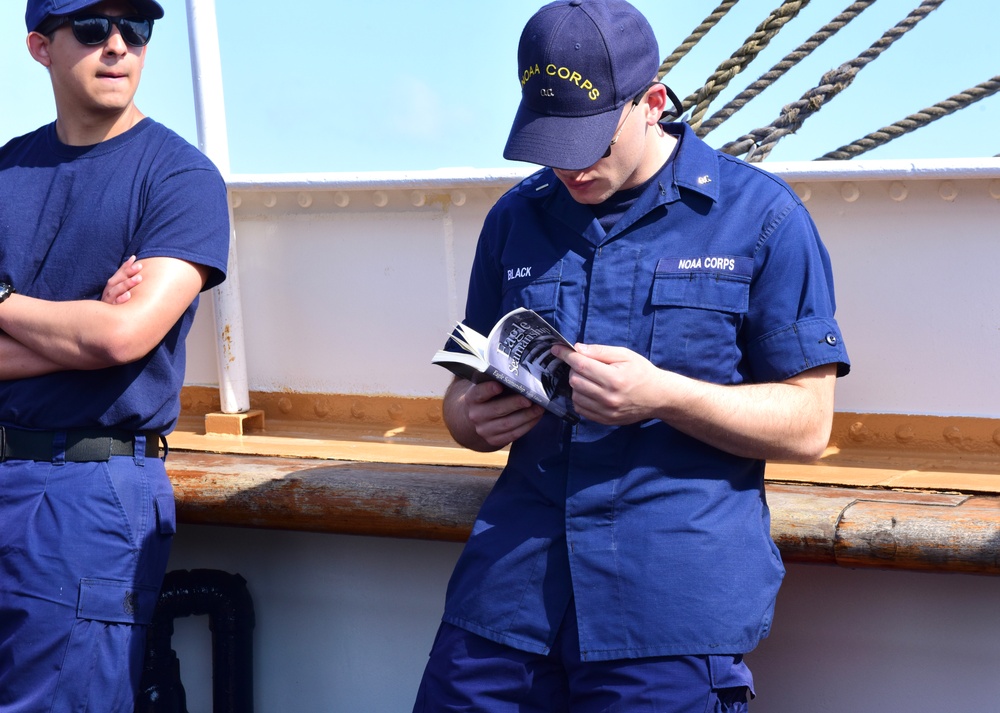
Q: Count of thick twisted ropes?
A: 5